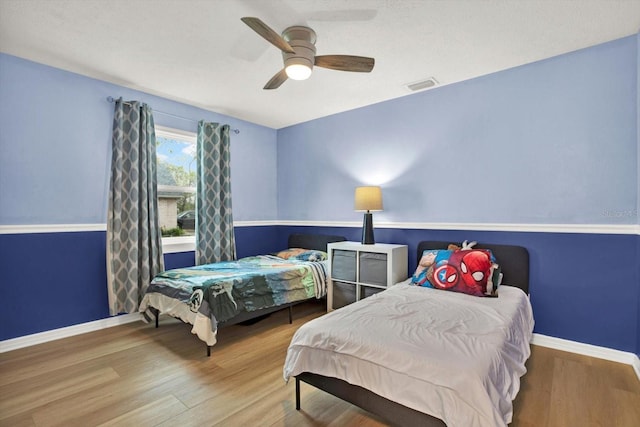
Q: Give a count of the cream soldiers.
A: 0